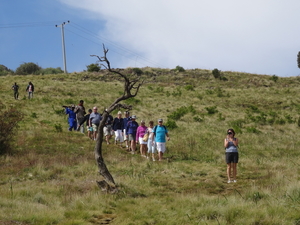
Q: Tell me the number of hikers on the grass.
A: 14